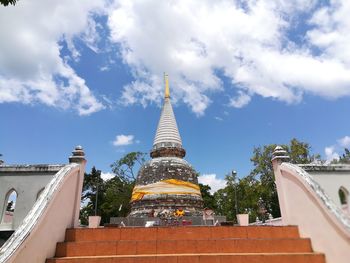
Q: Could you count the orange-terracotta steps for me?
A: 3